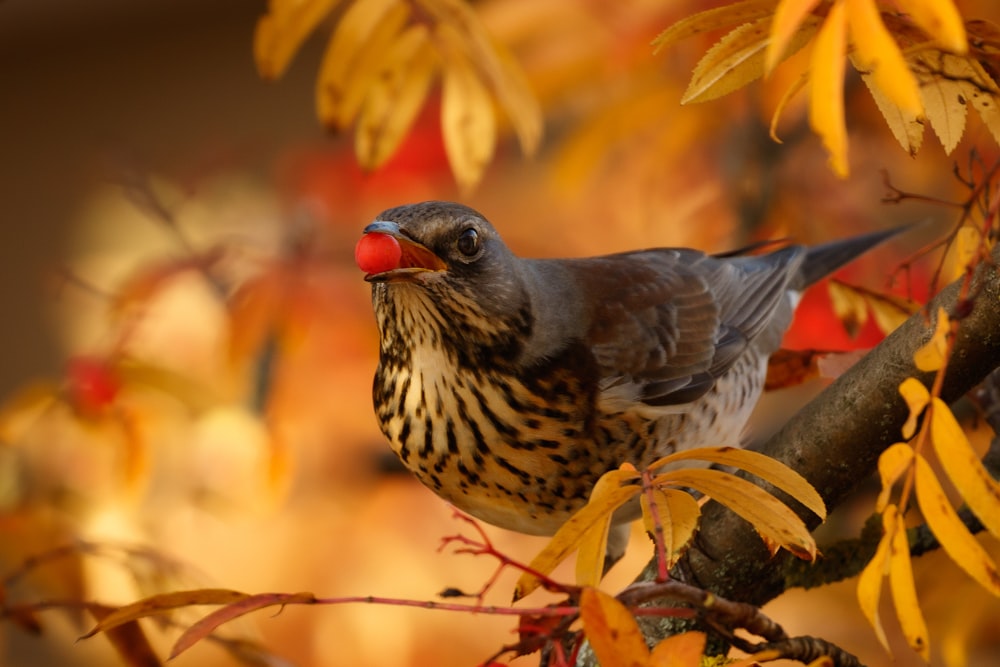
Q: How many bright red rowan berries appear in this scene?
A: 1